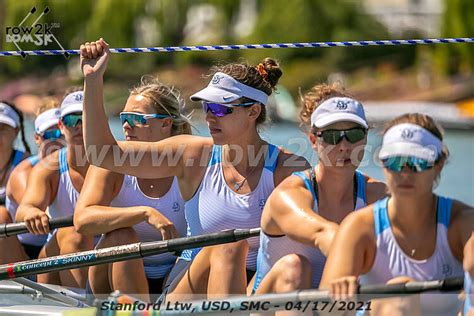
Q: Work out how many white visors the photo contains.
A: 6